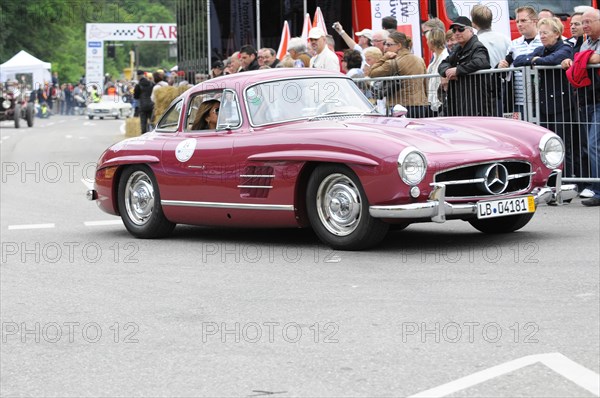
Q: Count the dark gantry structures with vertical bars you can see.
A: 1